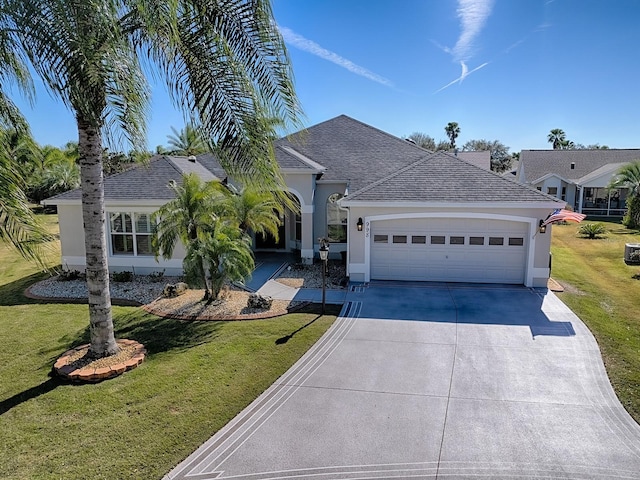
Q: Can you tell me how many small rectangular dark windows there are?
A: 8